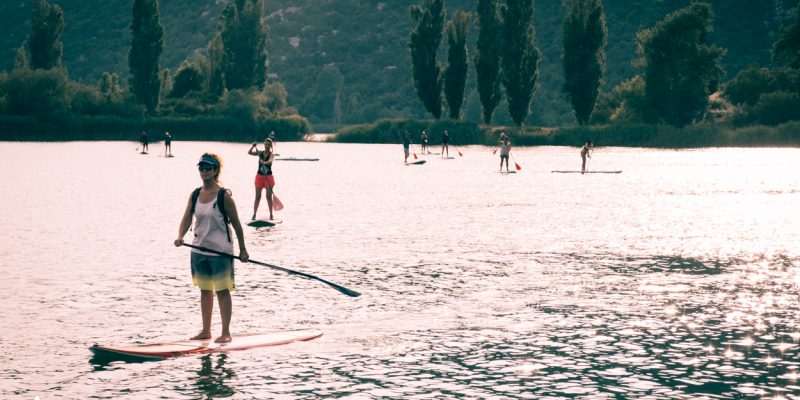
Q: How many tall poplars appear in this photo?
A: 8